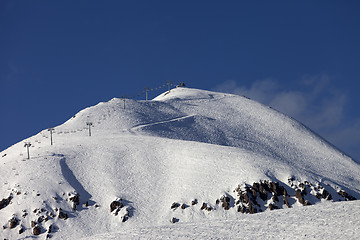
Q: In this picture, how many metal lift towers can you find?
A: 6